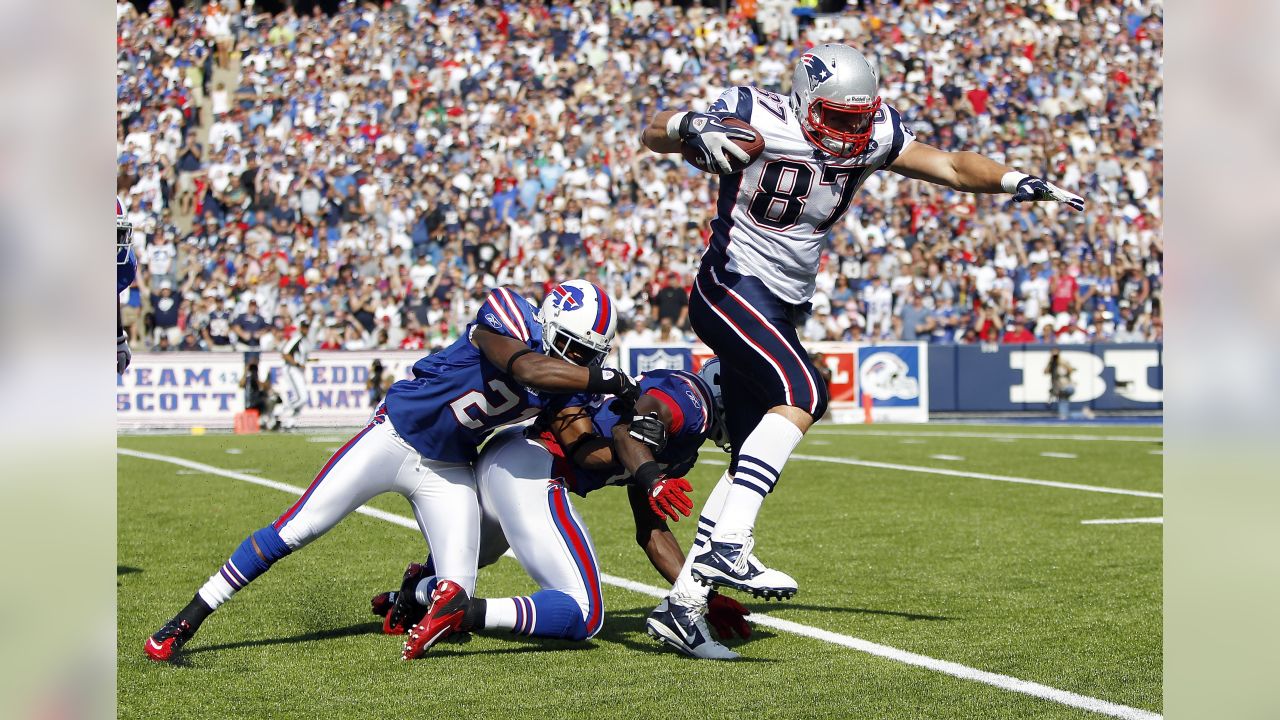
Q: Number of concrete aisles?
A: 1